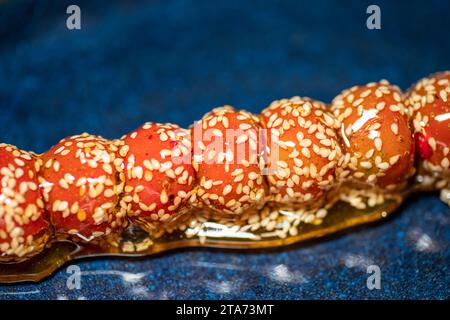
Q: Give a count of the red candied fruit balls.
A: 7